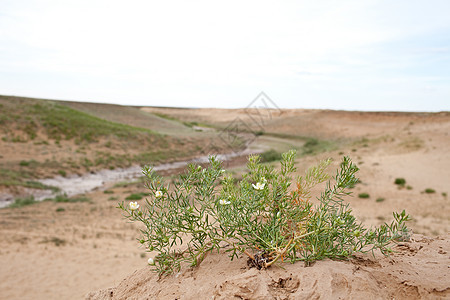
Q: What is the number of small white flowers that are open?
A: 4